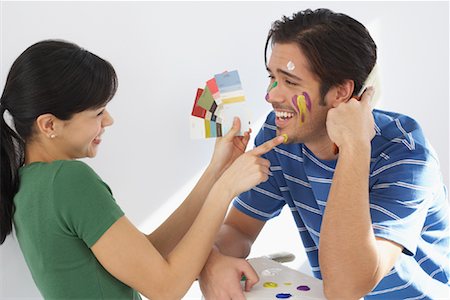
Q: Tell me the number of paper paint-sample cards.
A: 5